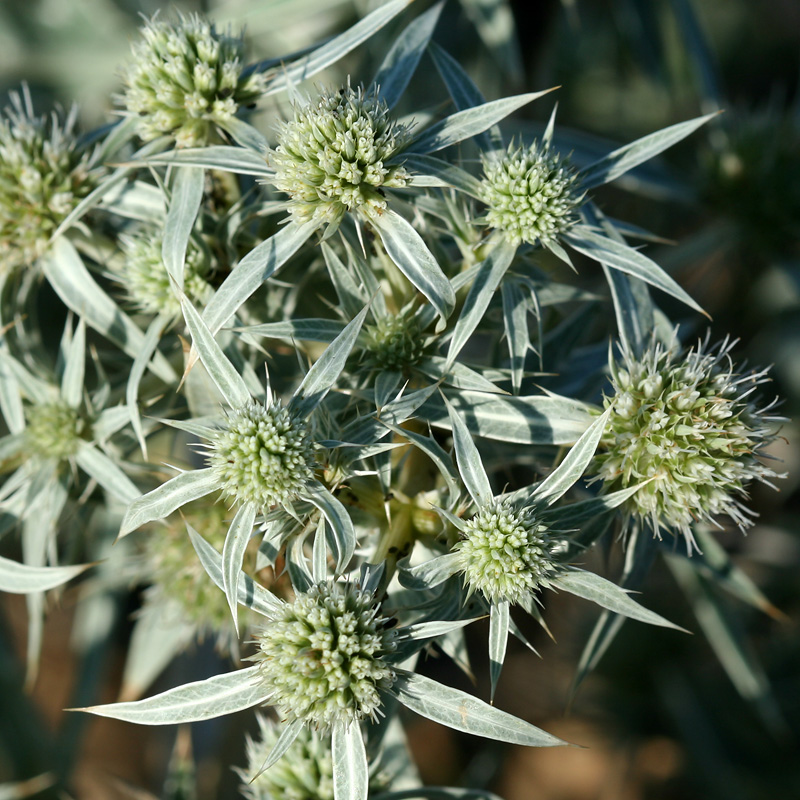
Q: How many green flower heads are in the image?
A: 13